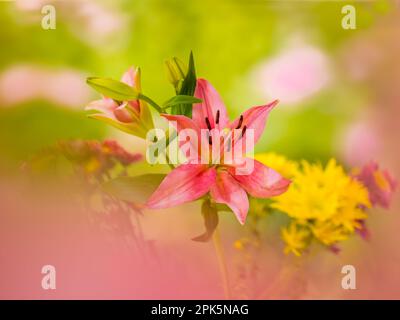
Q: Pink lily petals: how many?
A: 6